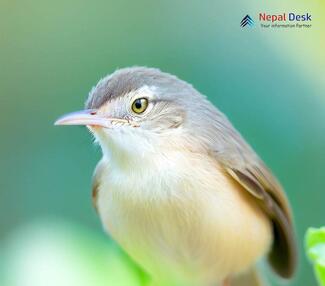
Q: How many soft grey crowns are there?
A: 1